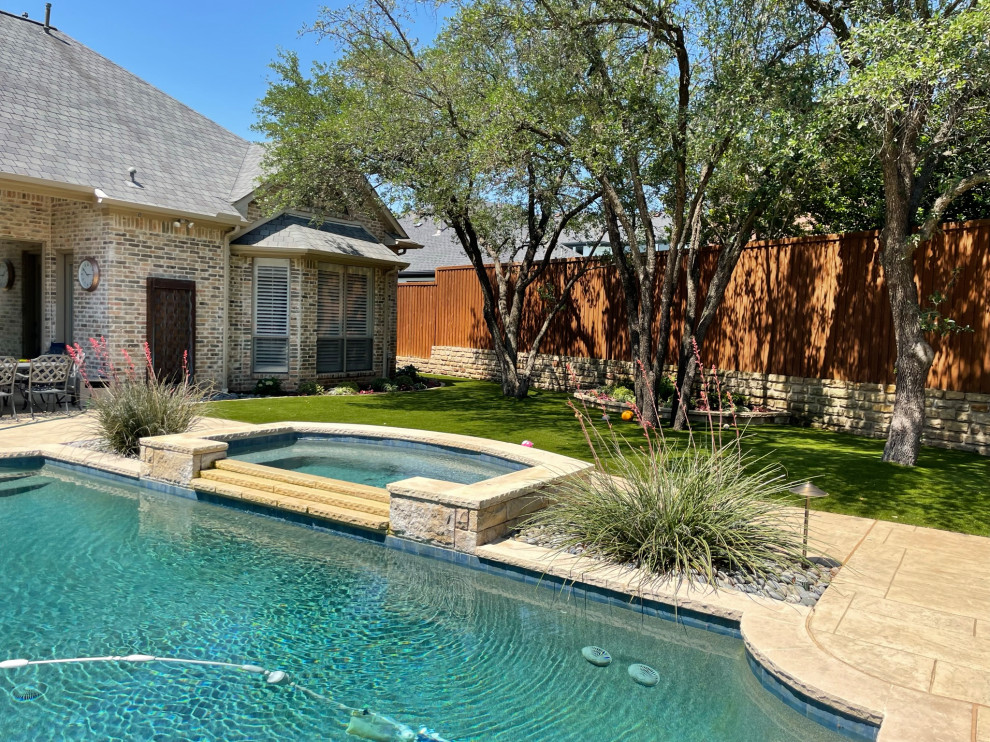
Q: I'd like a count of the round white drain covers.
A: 2